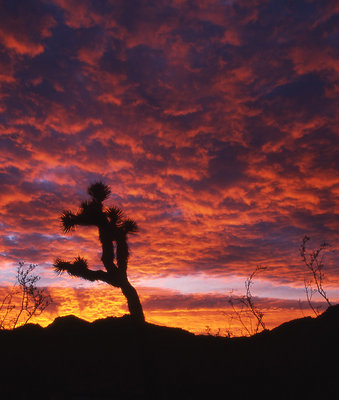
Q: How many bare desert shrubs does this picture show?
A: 3